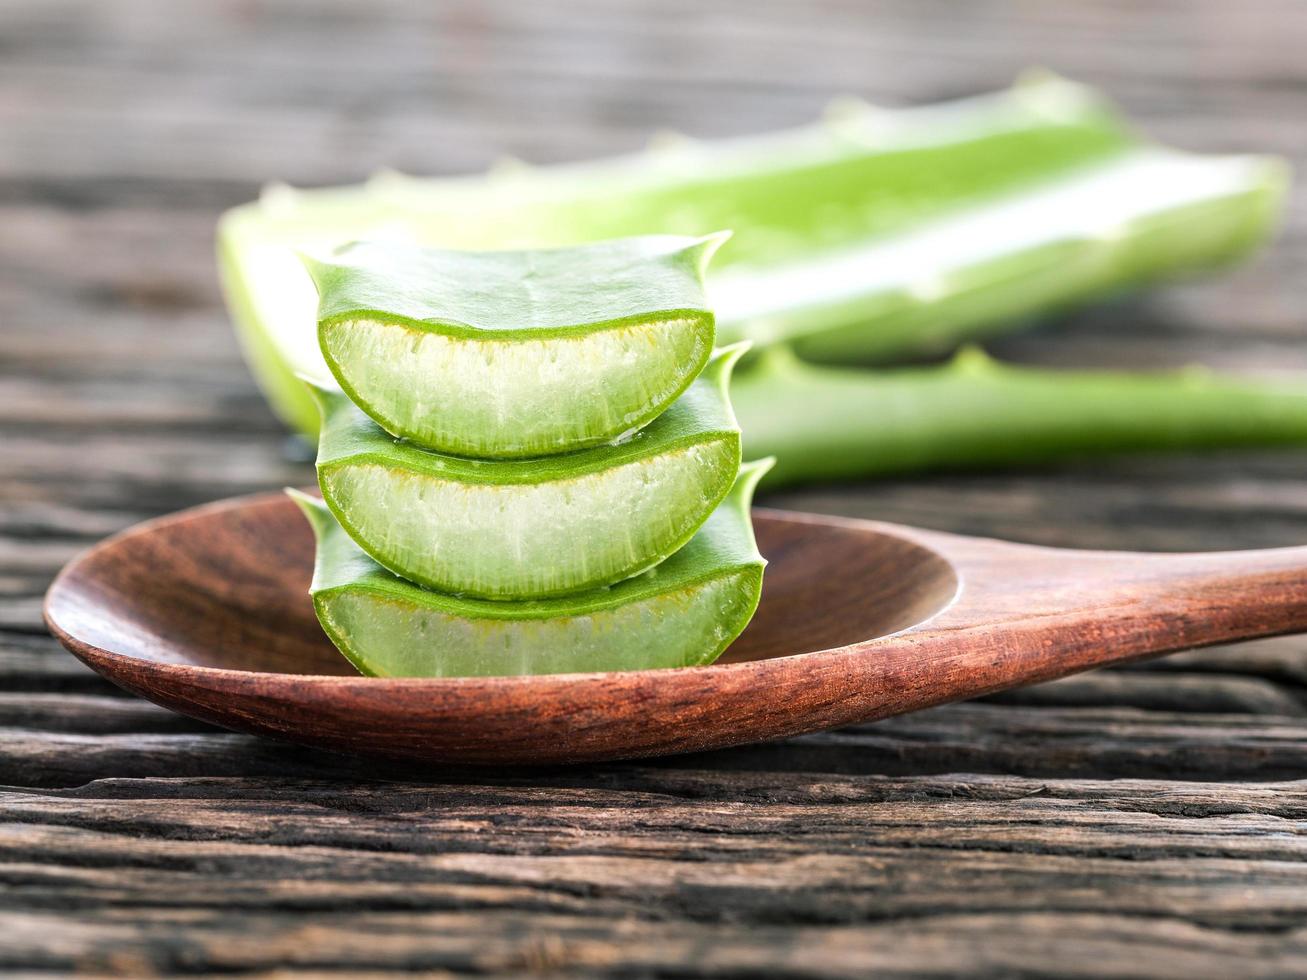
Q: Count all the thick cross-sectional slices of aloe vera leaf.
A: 3